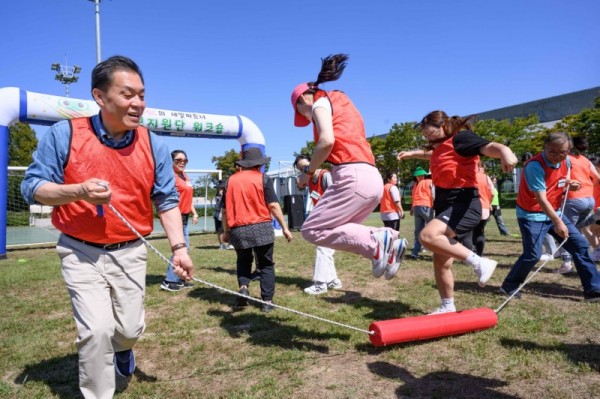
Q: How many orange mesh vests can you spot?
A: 12